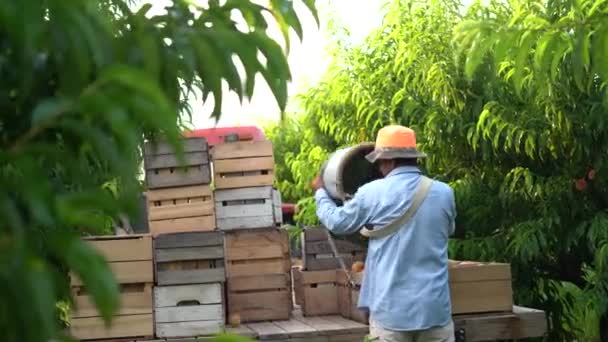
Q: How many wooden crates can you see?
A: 14